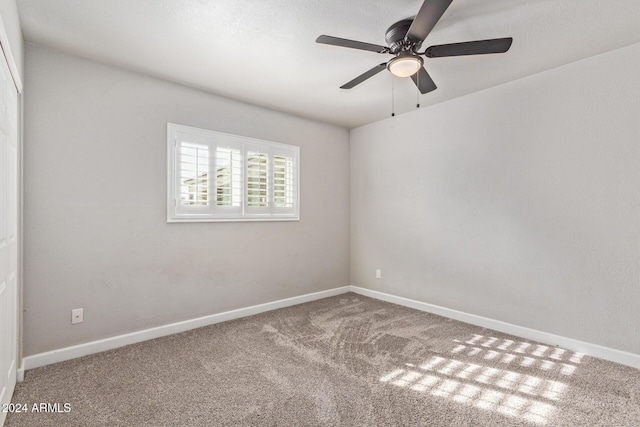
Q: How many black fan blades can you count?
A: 5